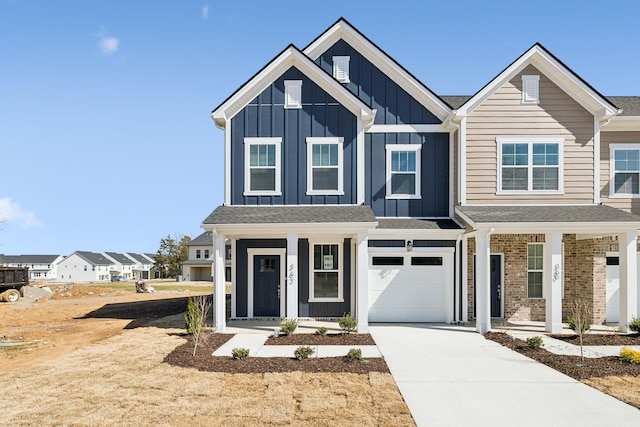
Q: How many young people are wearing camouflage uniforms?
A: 0